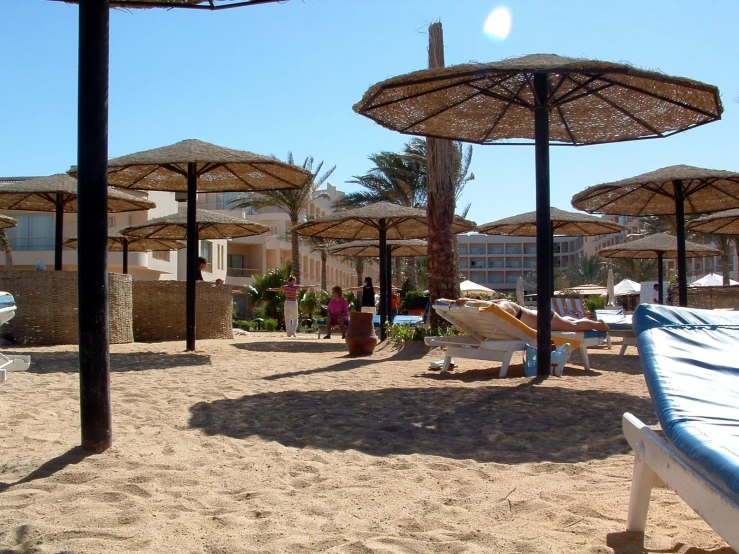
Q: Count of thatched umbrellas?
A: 13